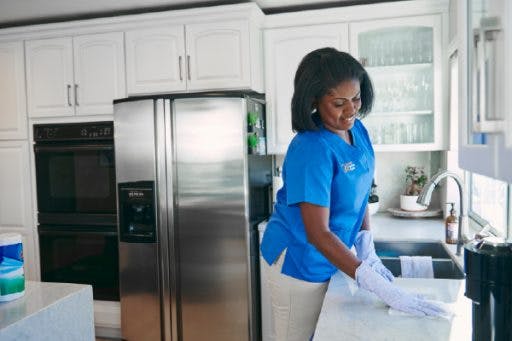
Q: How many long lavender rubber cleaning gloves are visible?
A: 2